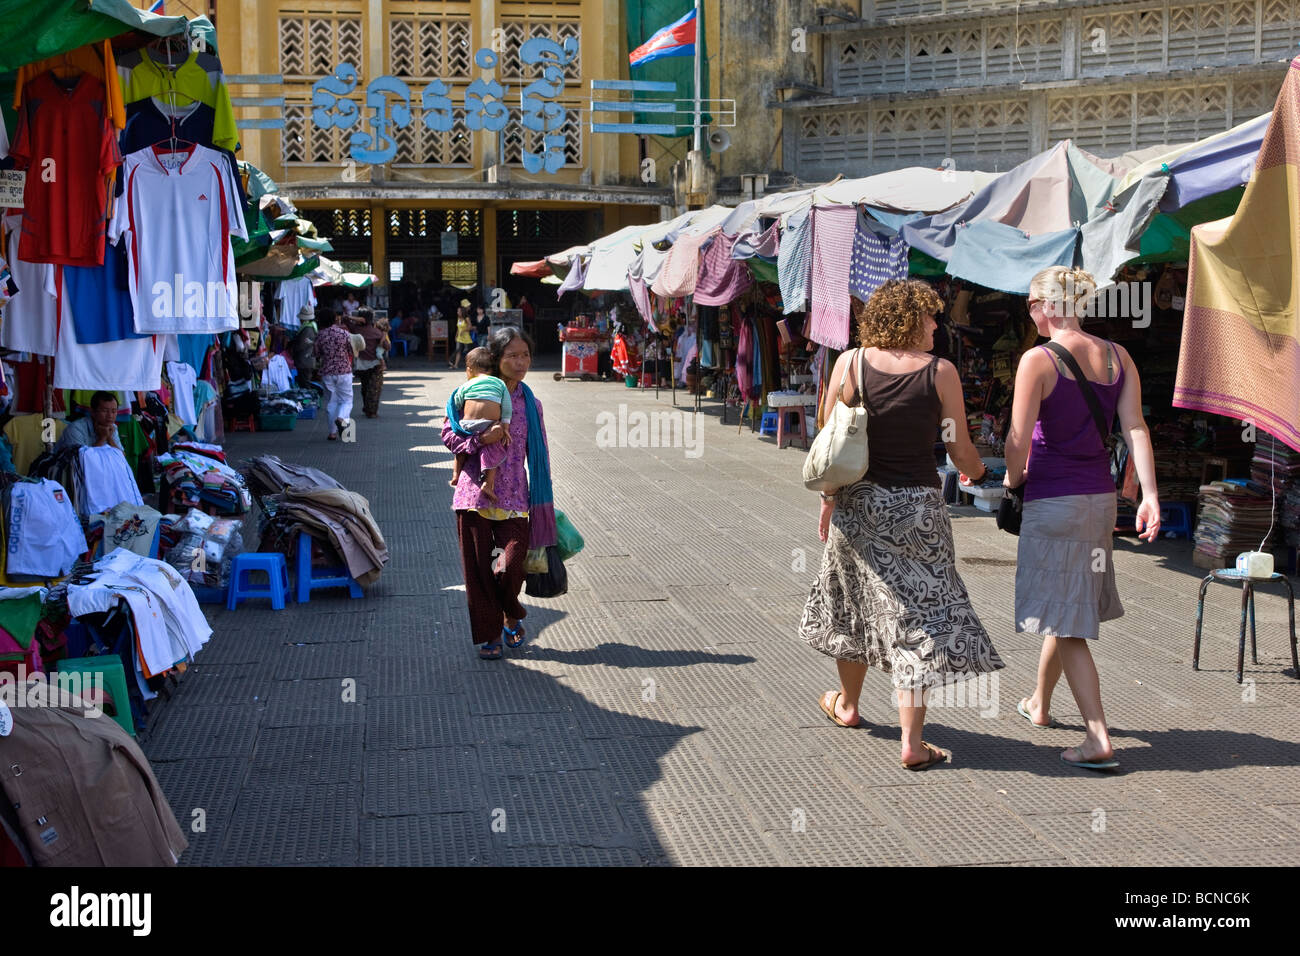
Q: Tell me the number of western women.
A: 2